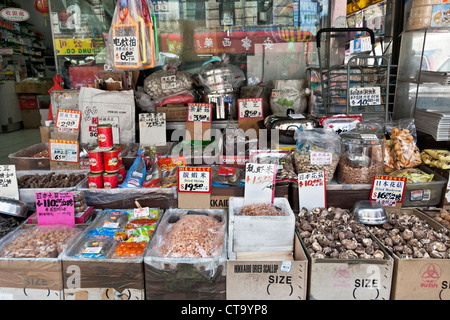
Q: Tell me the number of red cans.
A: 7